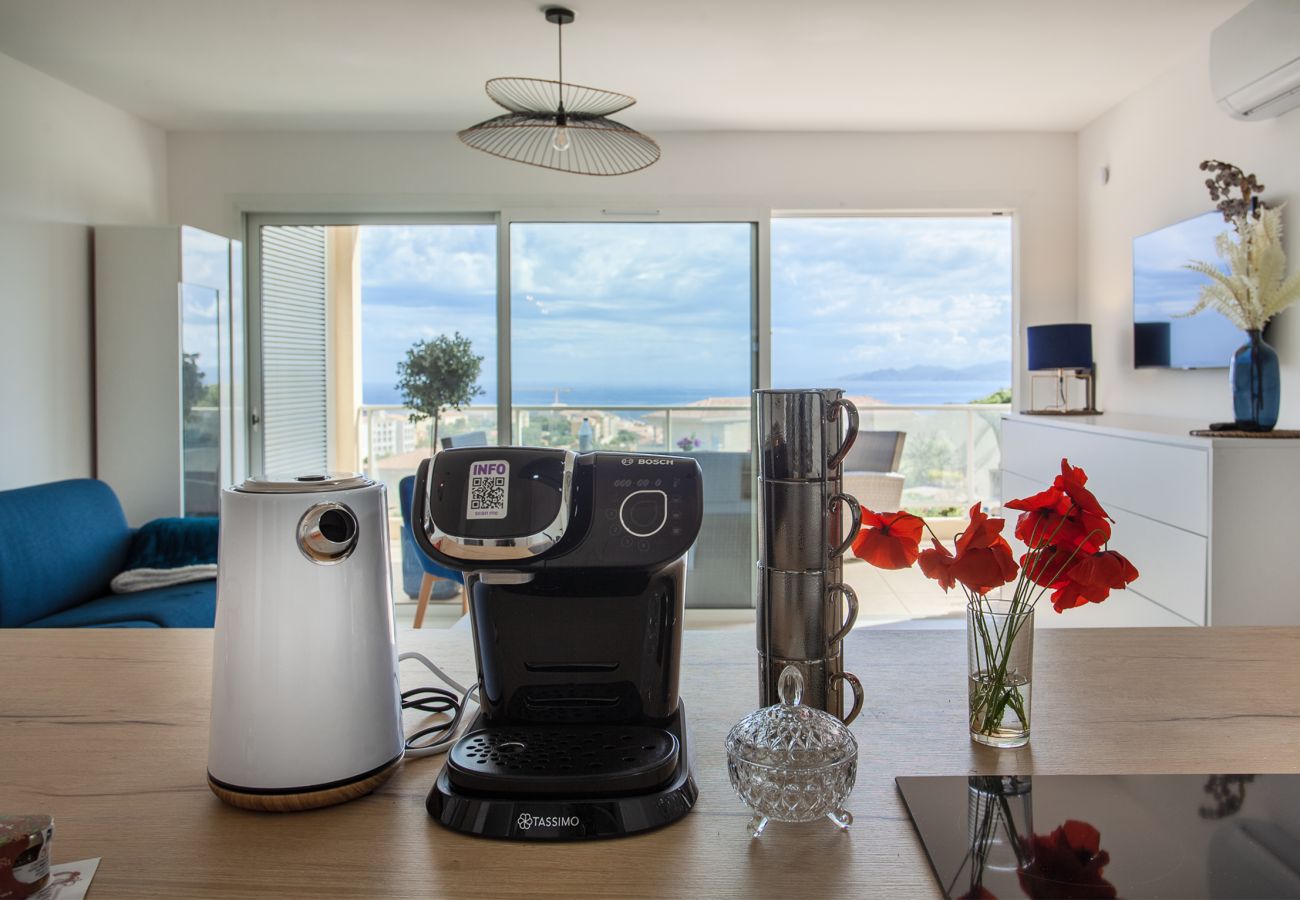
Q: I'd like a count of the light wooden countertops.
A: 1